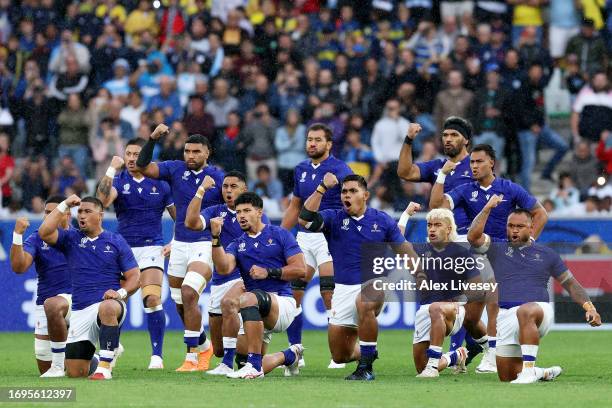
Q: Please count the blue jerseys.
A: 12